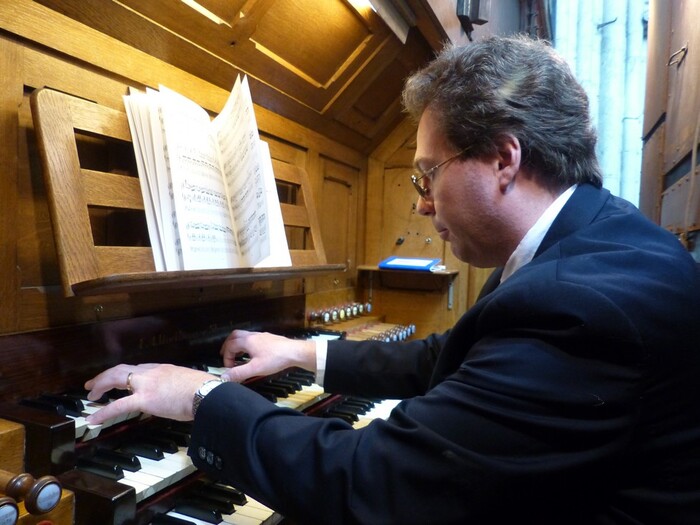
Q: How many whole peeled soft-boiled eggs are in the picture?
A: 0